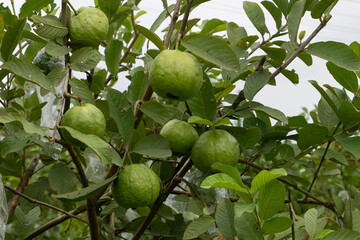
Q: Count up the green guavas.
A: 6